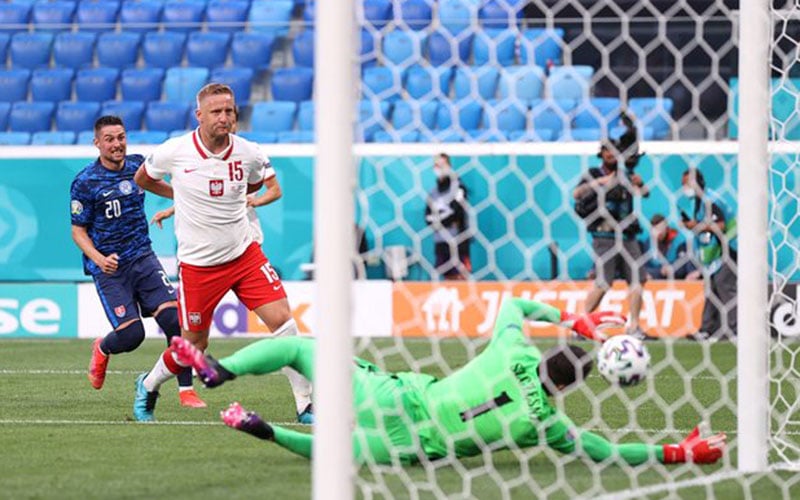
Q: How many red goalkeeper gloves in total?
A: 2